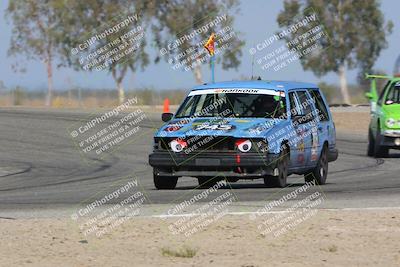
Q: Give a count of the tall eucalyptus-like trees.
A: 4